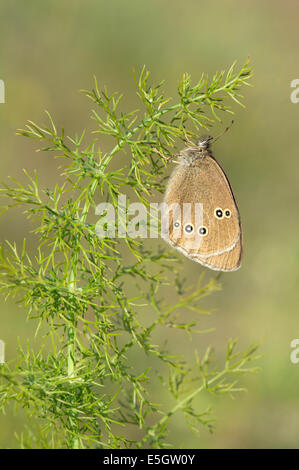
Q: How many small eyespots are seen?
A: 5